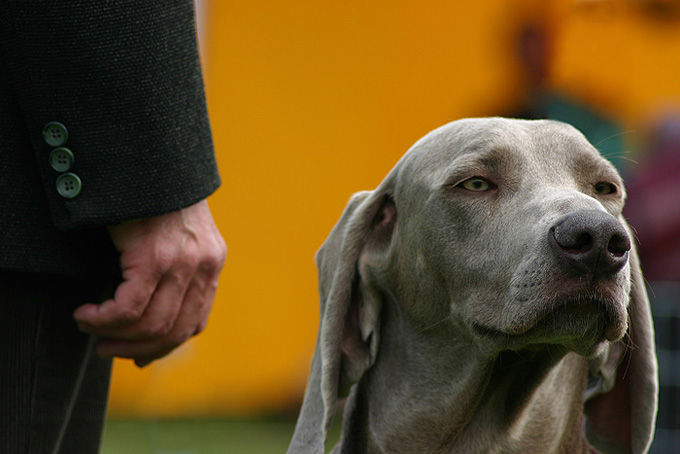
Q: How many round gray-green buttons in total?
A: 3